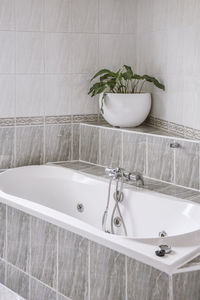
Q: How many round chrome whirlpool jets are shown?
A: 3